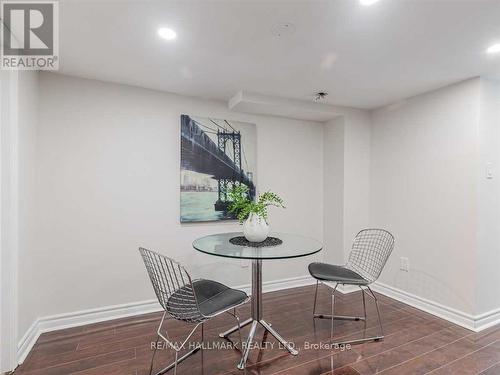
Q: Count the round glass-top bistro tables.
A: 1